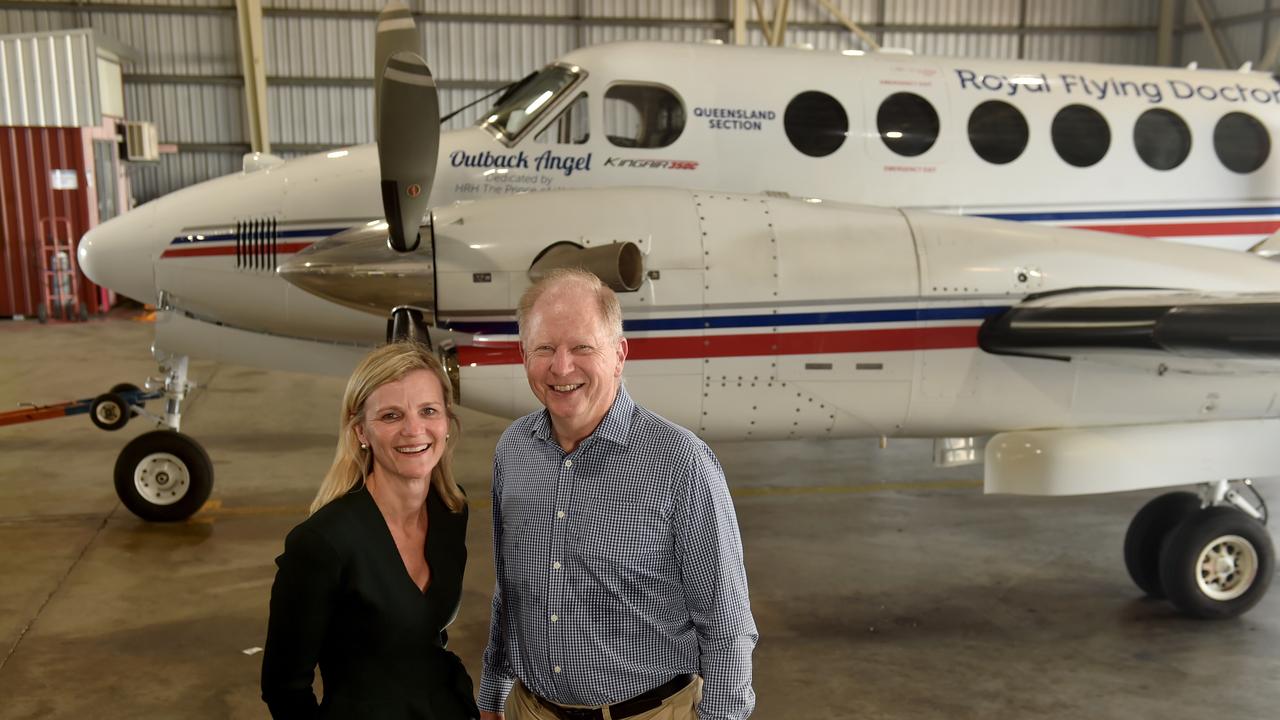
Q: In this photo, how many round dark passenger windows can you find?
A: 6